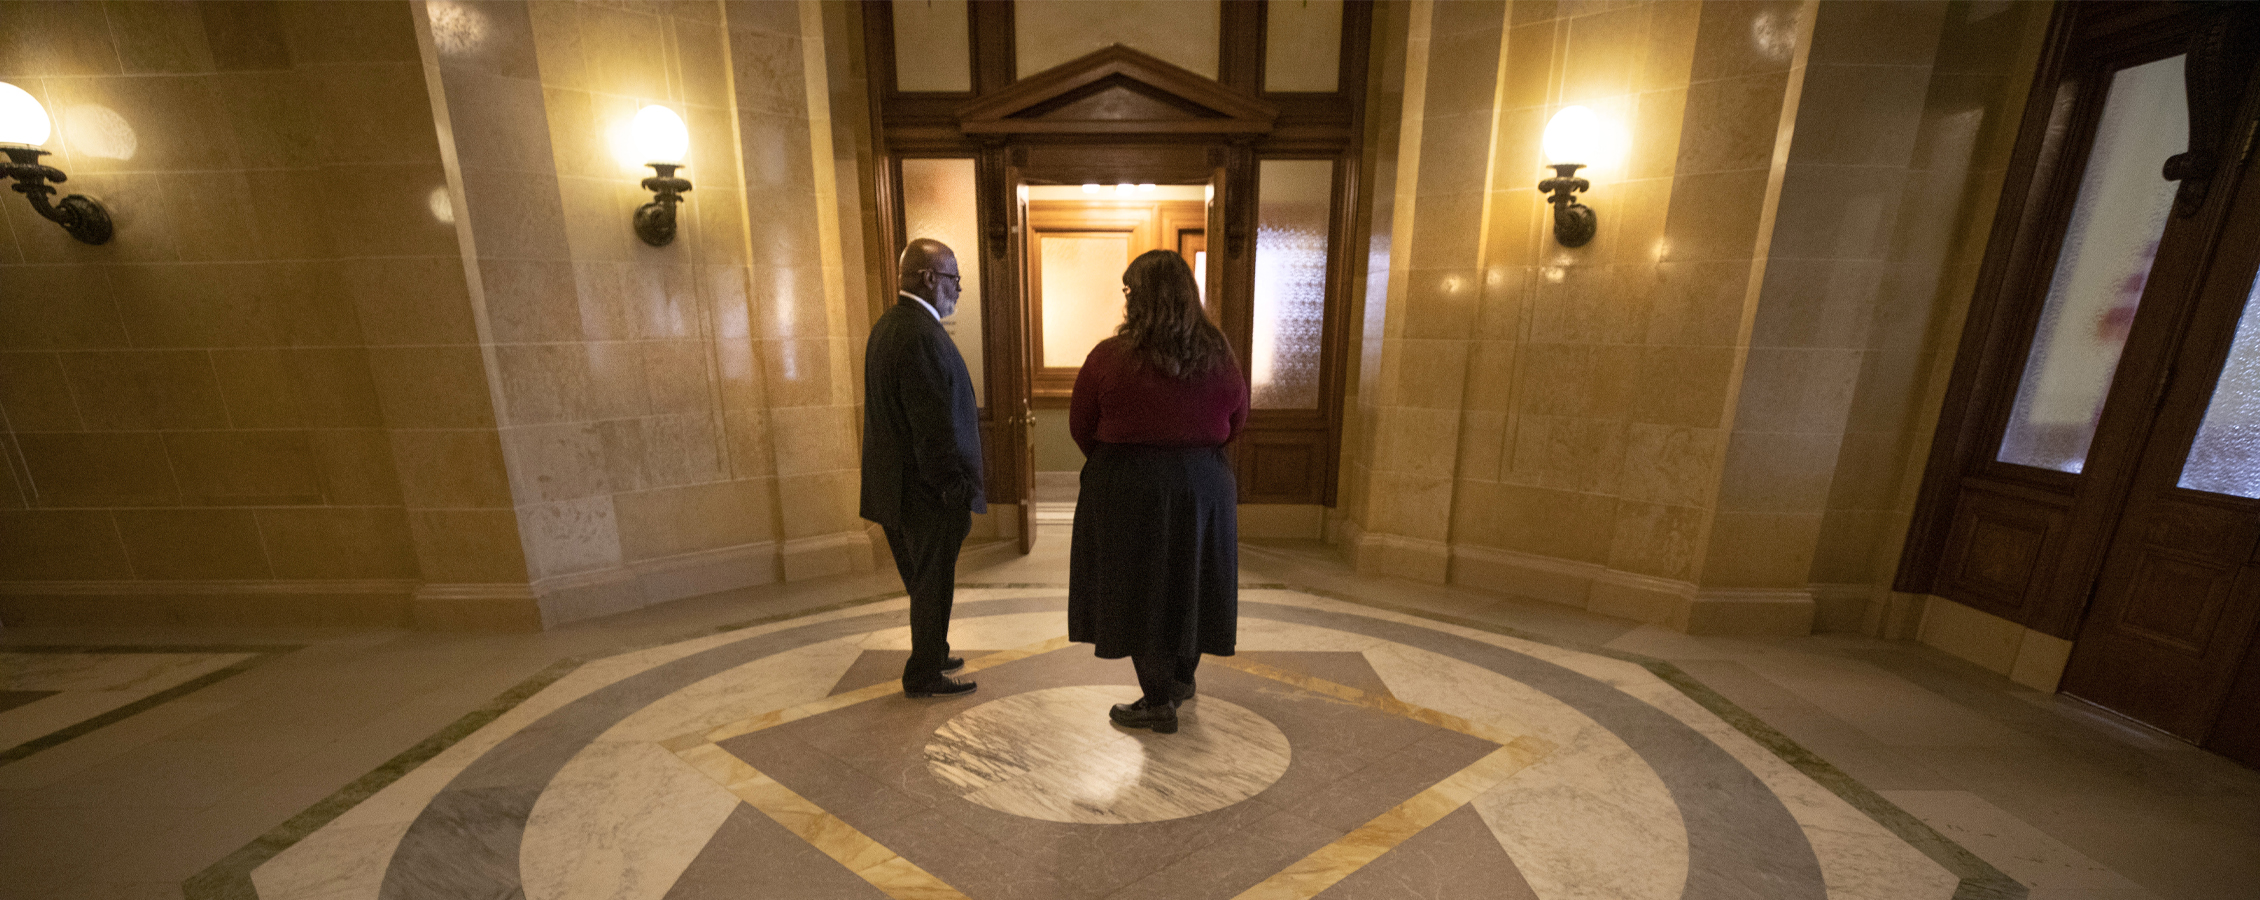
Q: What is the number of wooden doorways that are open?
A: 1